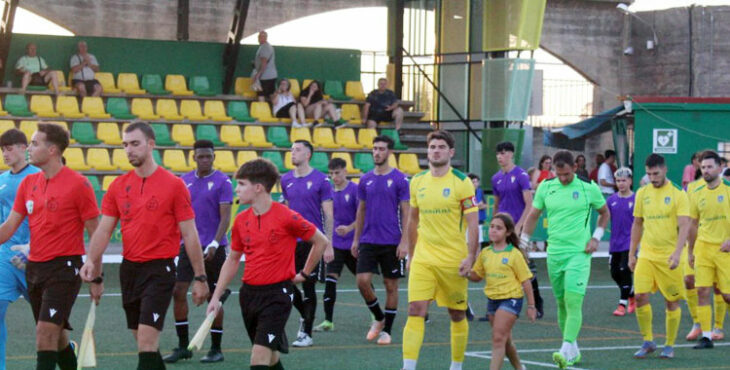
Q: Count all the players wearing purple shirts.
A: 6